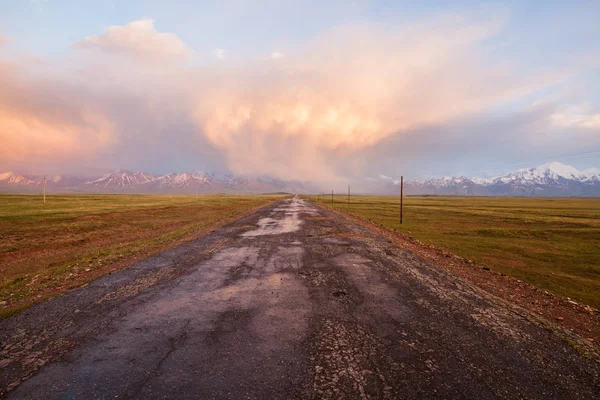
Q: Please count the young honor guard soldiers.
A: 0